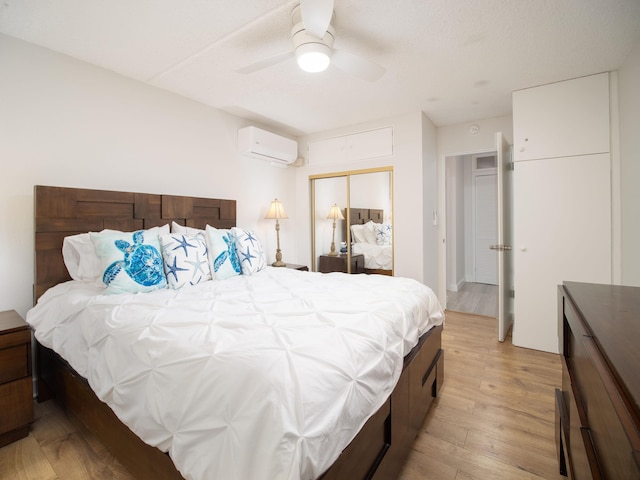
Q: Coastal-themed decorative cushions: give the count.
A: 4